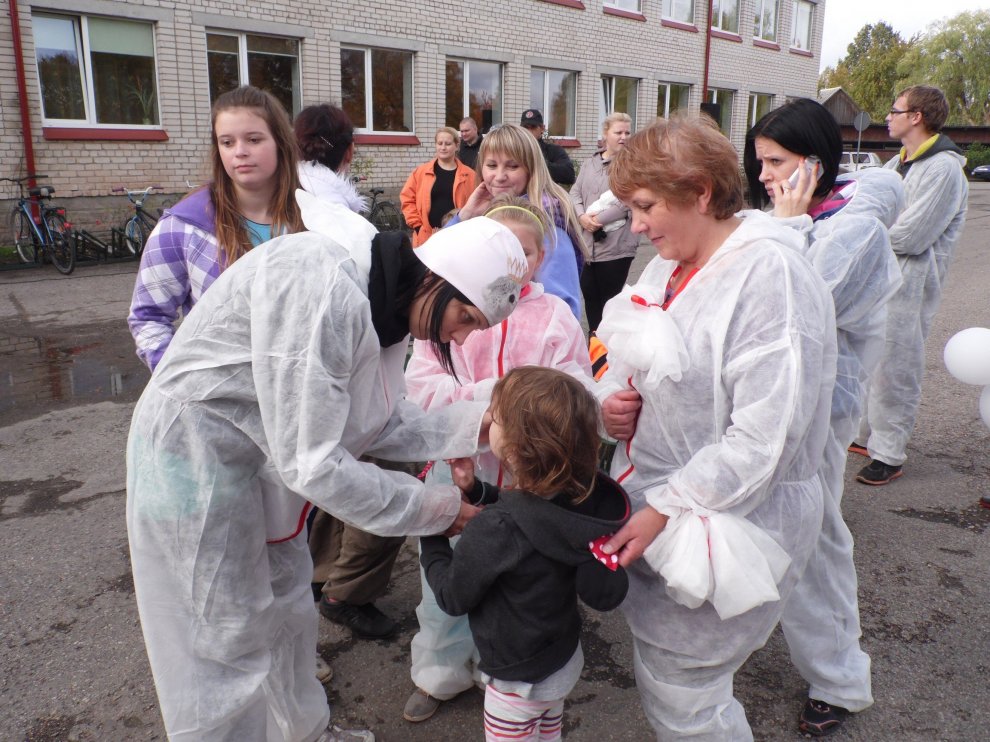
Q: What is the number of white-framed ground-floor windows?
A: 9